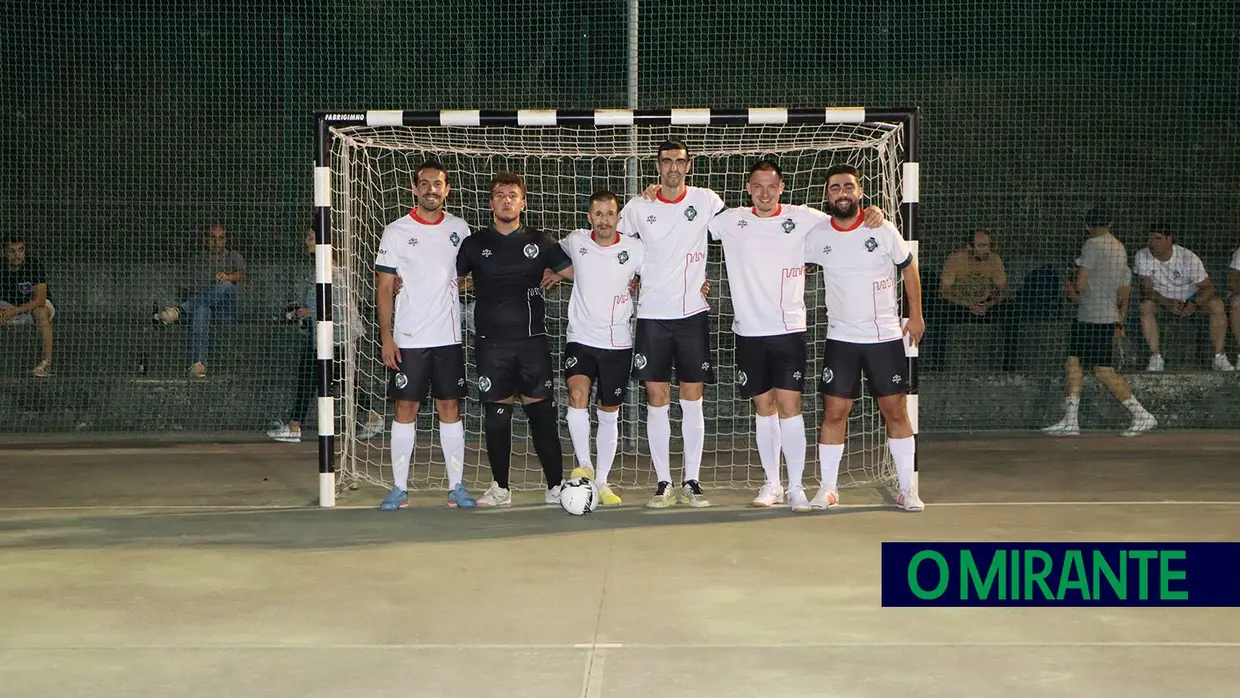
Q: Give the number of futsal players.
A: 6